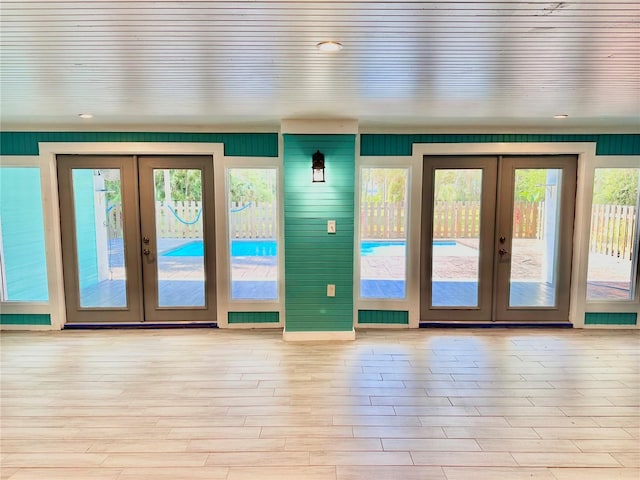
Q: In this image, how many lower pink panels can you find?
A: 0